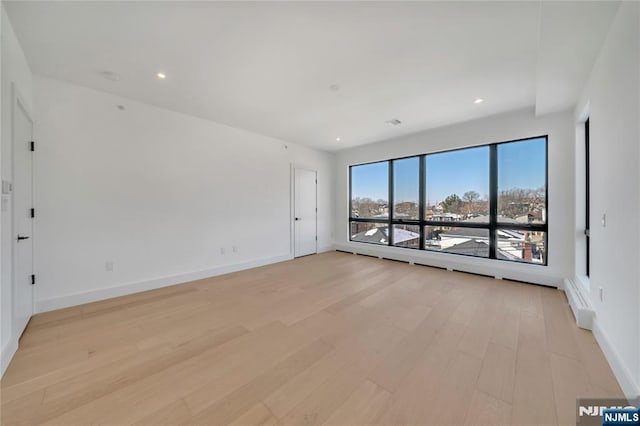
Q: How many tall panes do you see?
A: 4